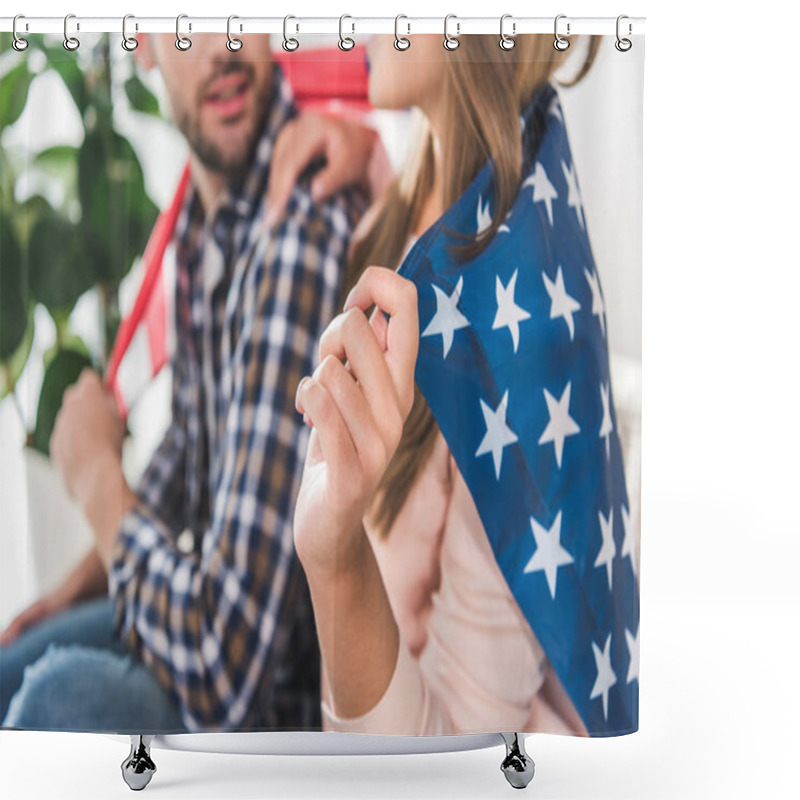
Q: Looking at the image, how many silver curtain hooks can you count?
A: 12